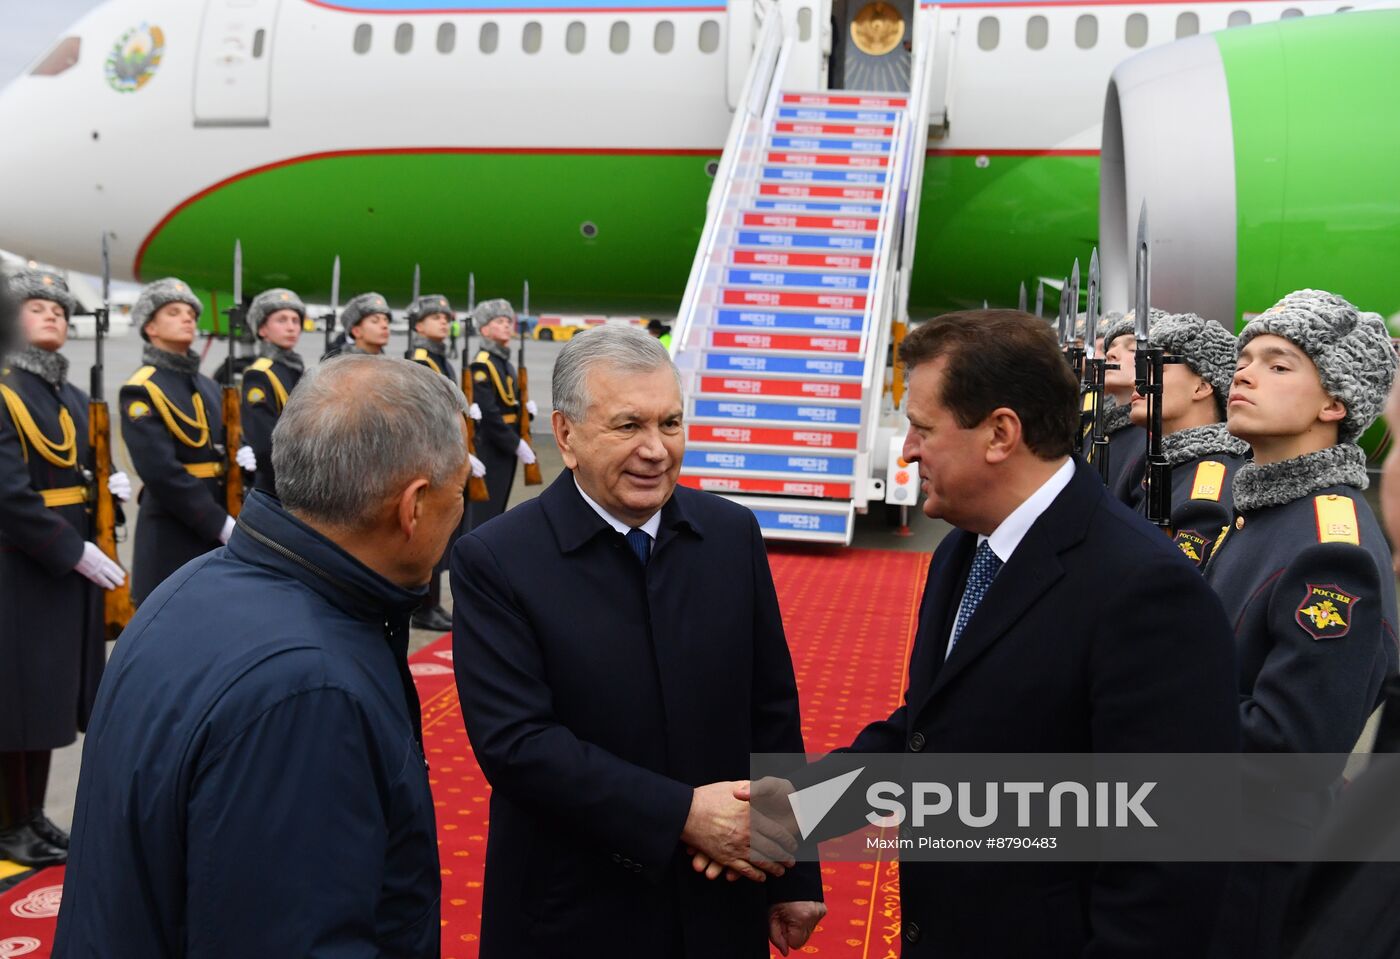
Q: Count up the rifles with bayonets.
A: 13